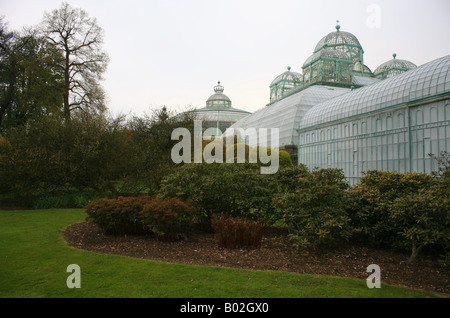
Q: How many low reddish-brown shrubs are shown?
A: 3